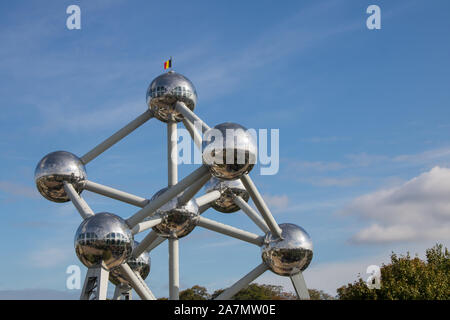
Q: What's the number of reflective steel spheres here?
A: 8